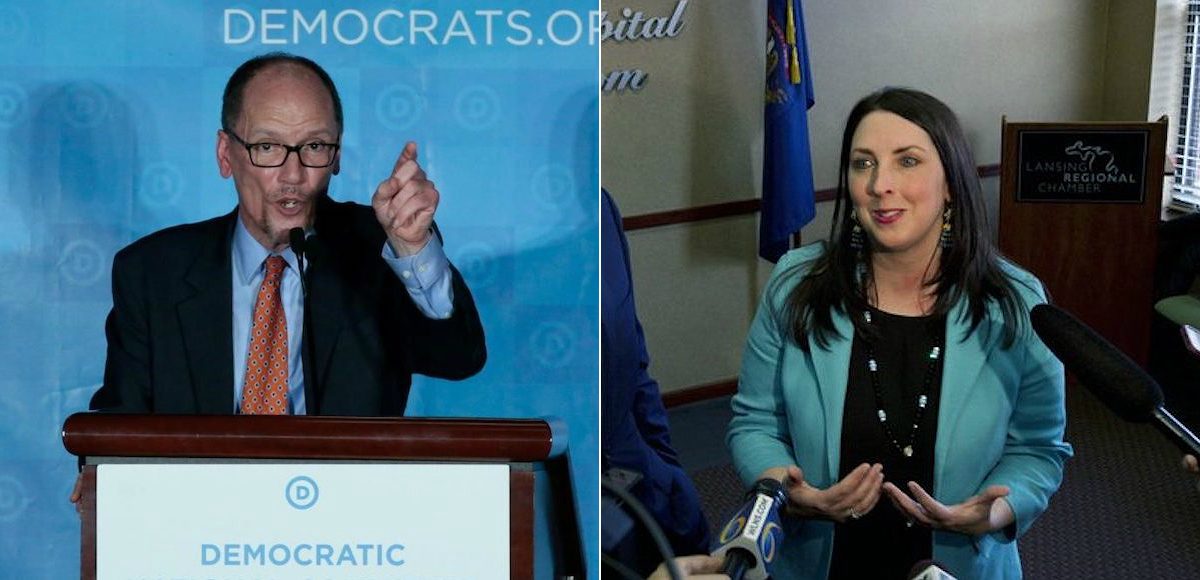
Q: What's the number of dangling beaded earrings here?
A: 2